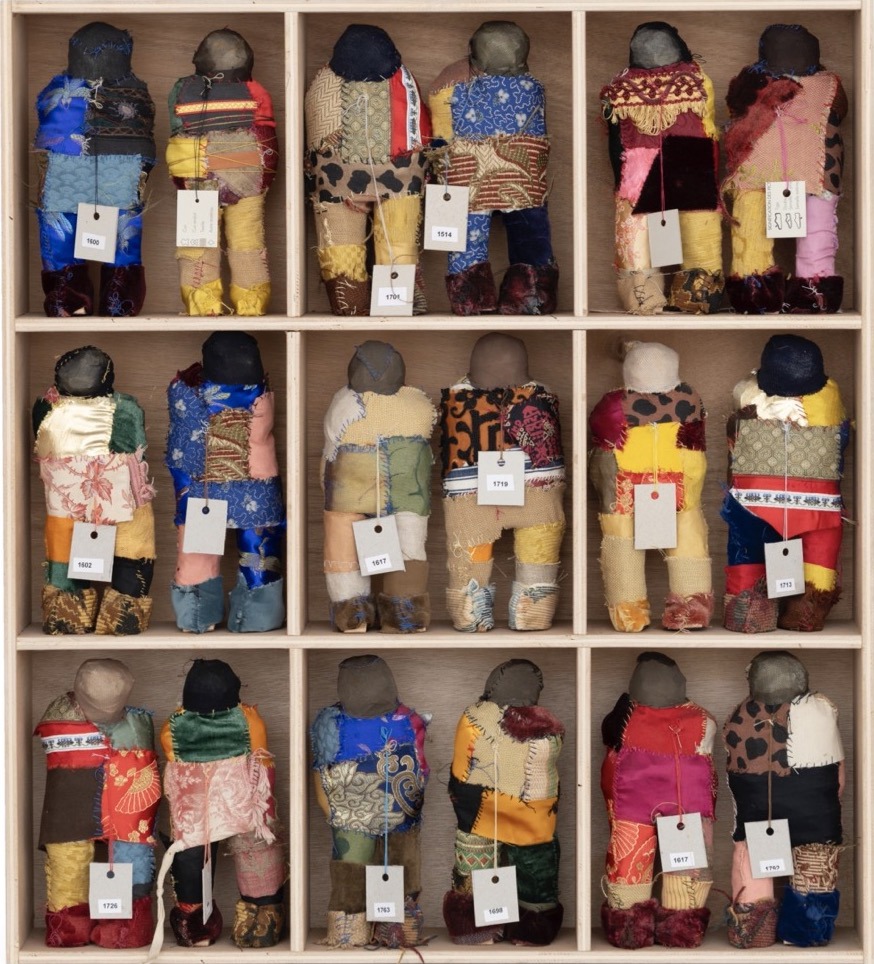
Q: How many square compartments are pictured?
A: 9